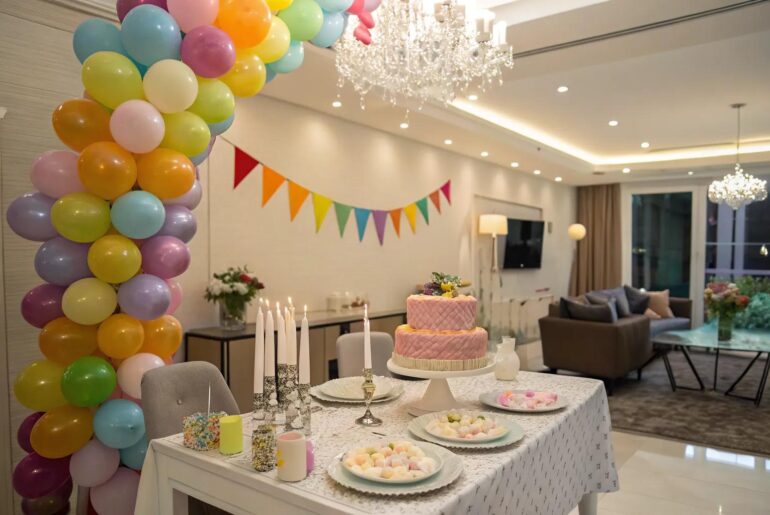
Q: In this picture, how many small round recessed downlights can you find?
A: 13